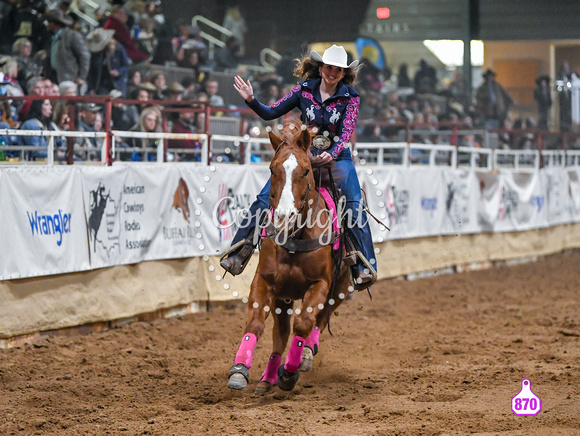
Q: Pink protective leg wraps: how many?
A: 4